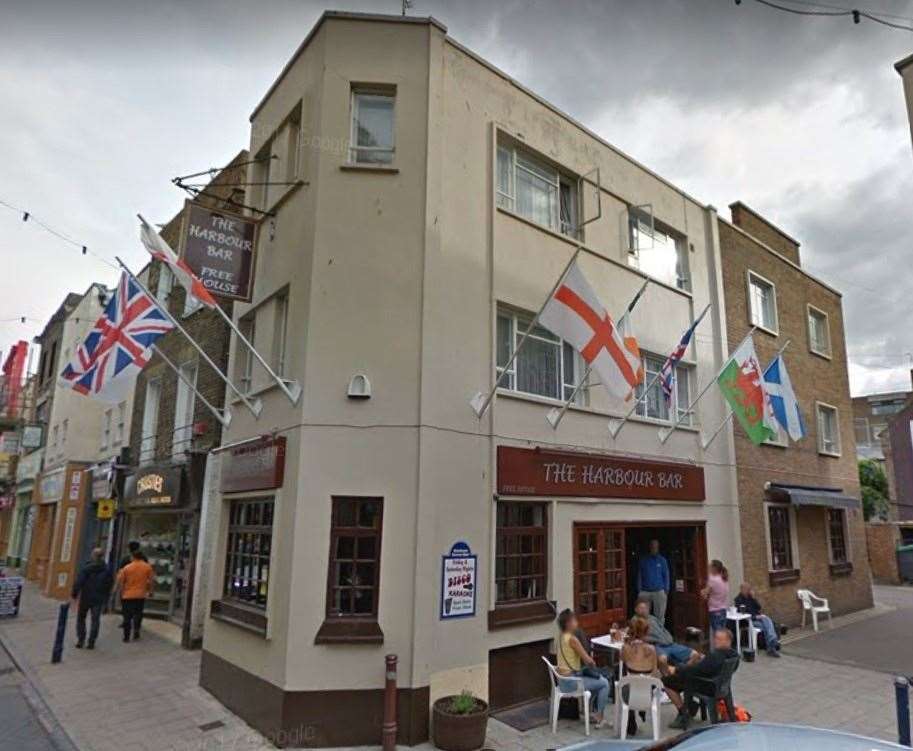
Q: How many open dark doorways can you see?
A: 1